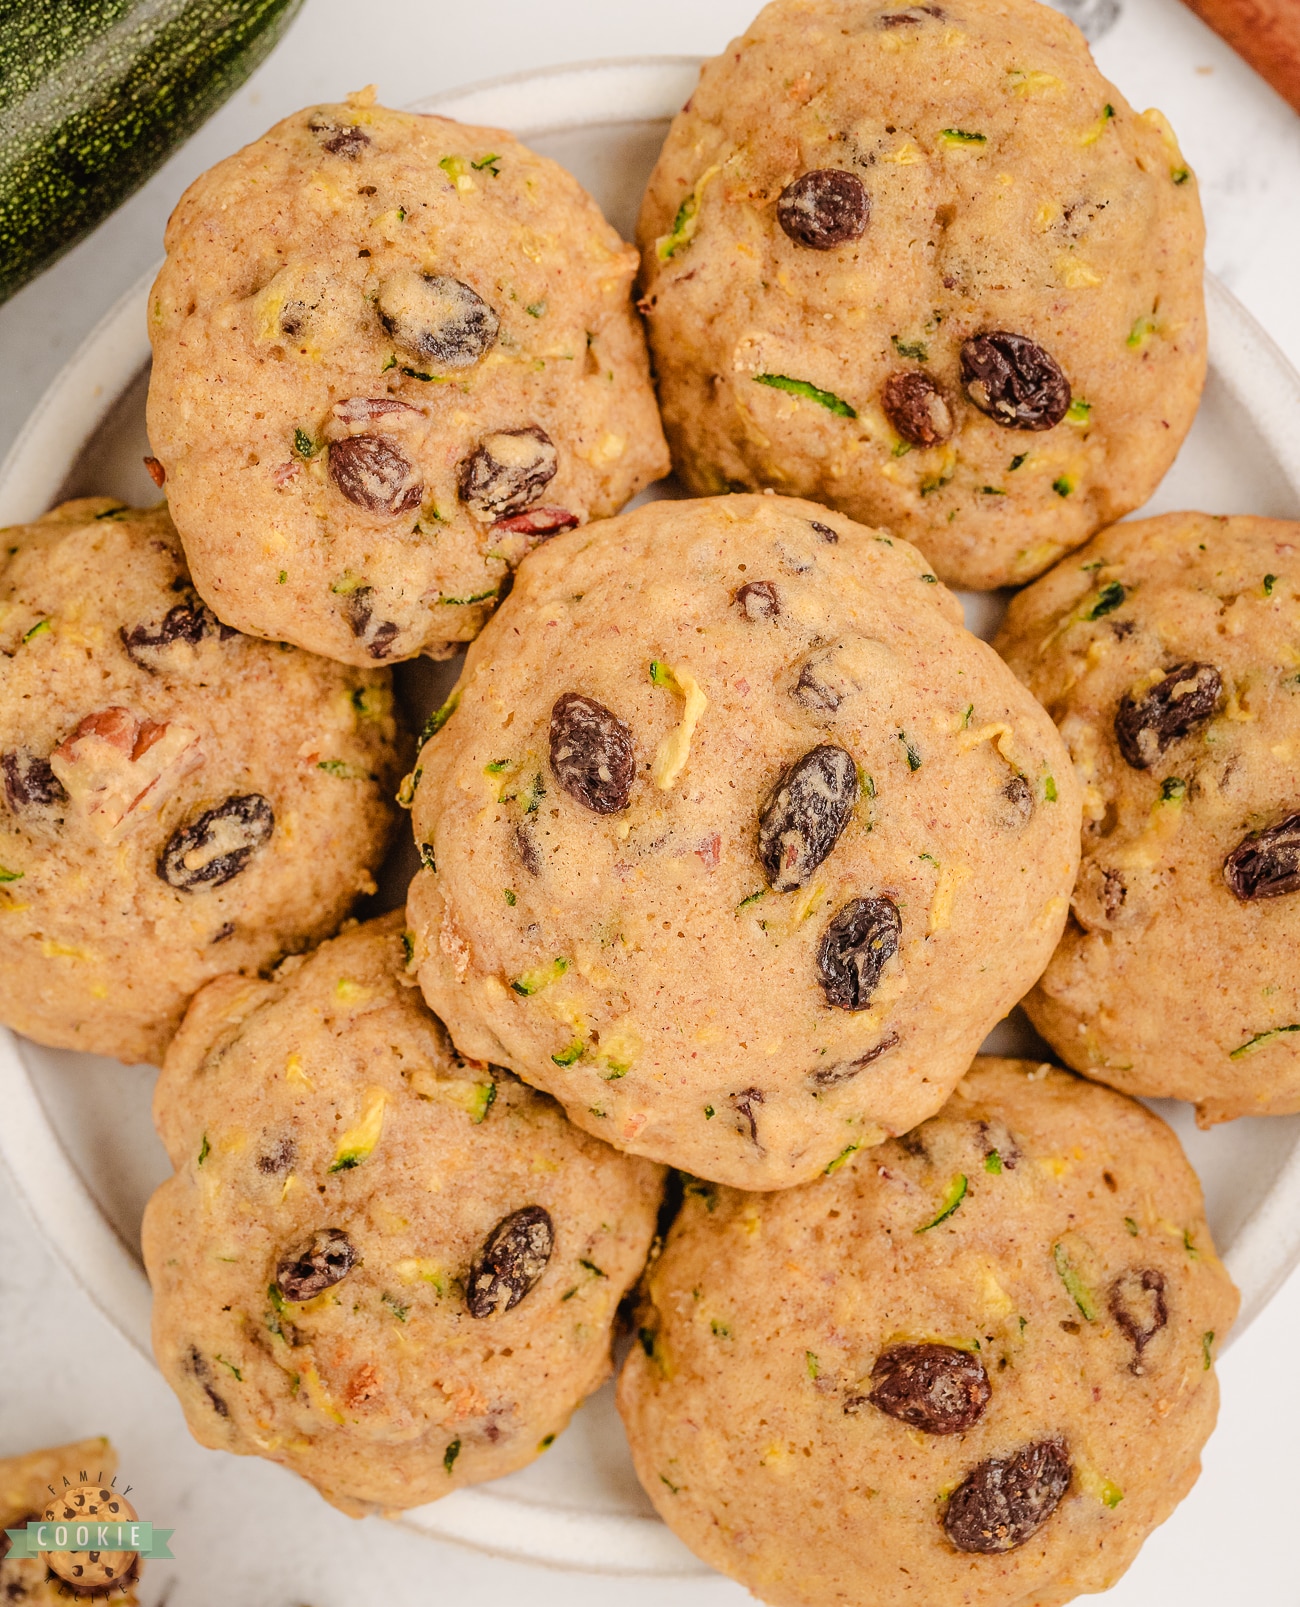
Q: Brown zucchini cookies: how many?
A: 7